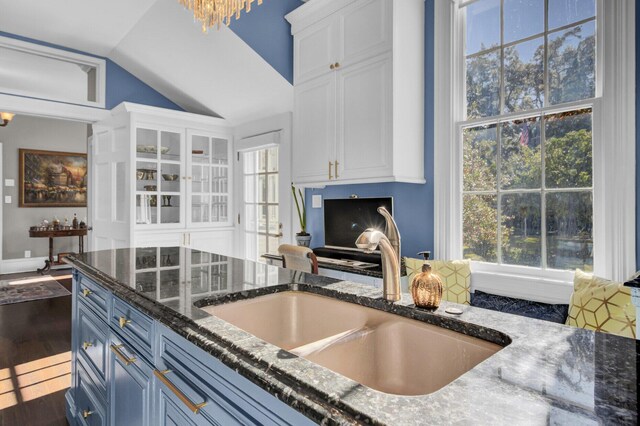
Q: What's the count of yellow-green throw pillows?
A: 2